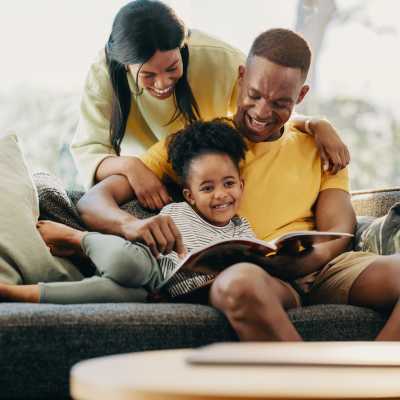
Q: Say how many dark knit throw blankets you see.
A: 1